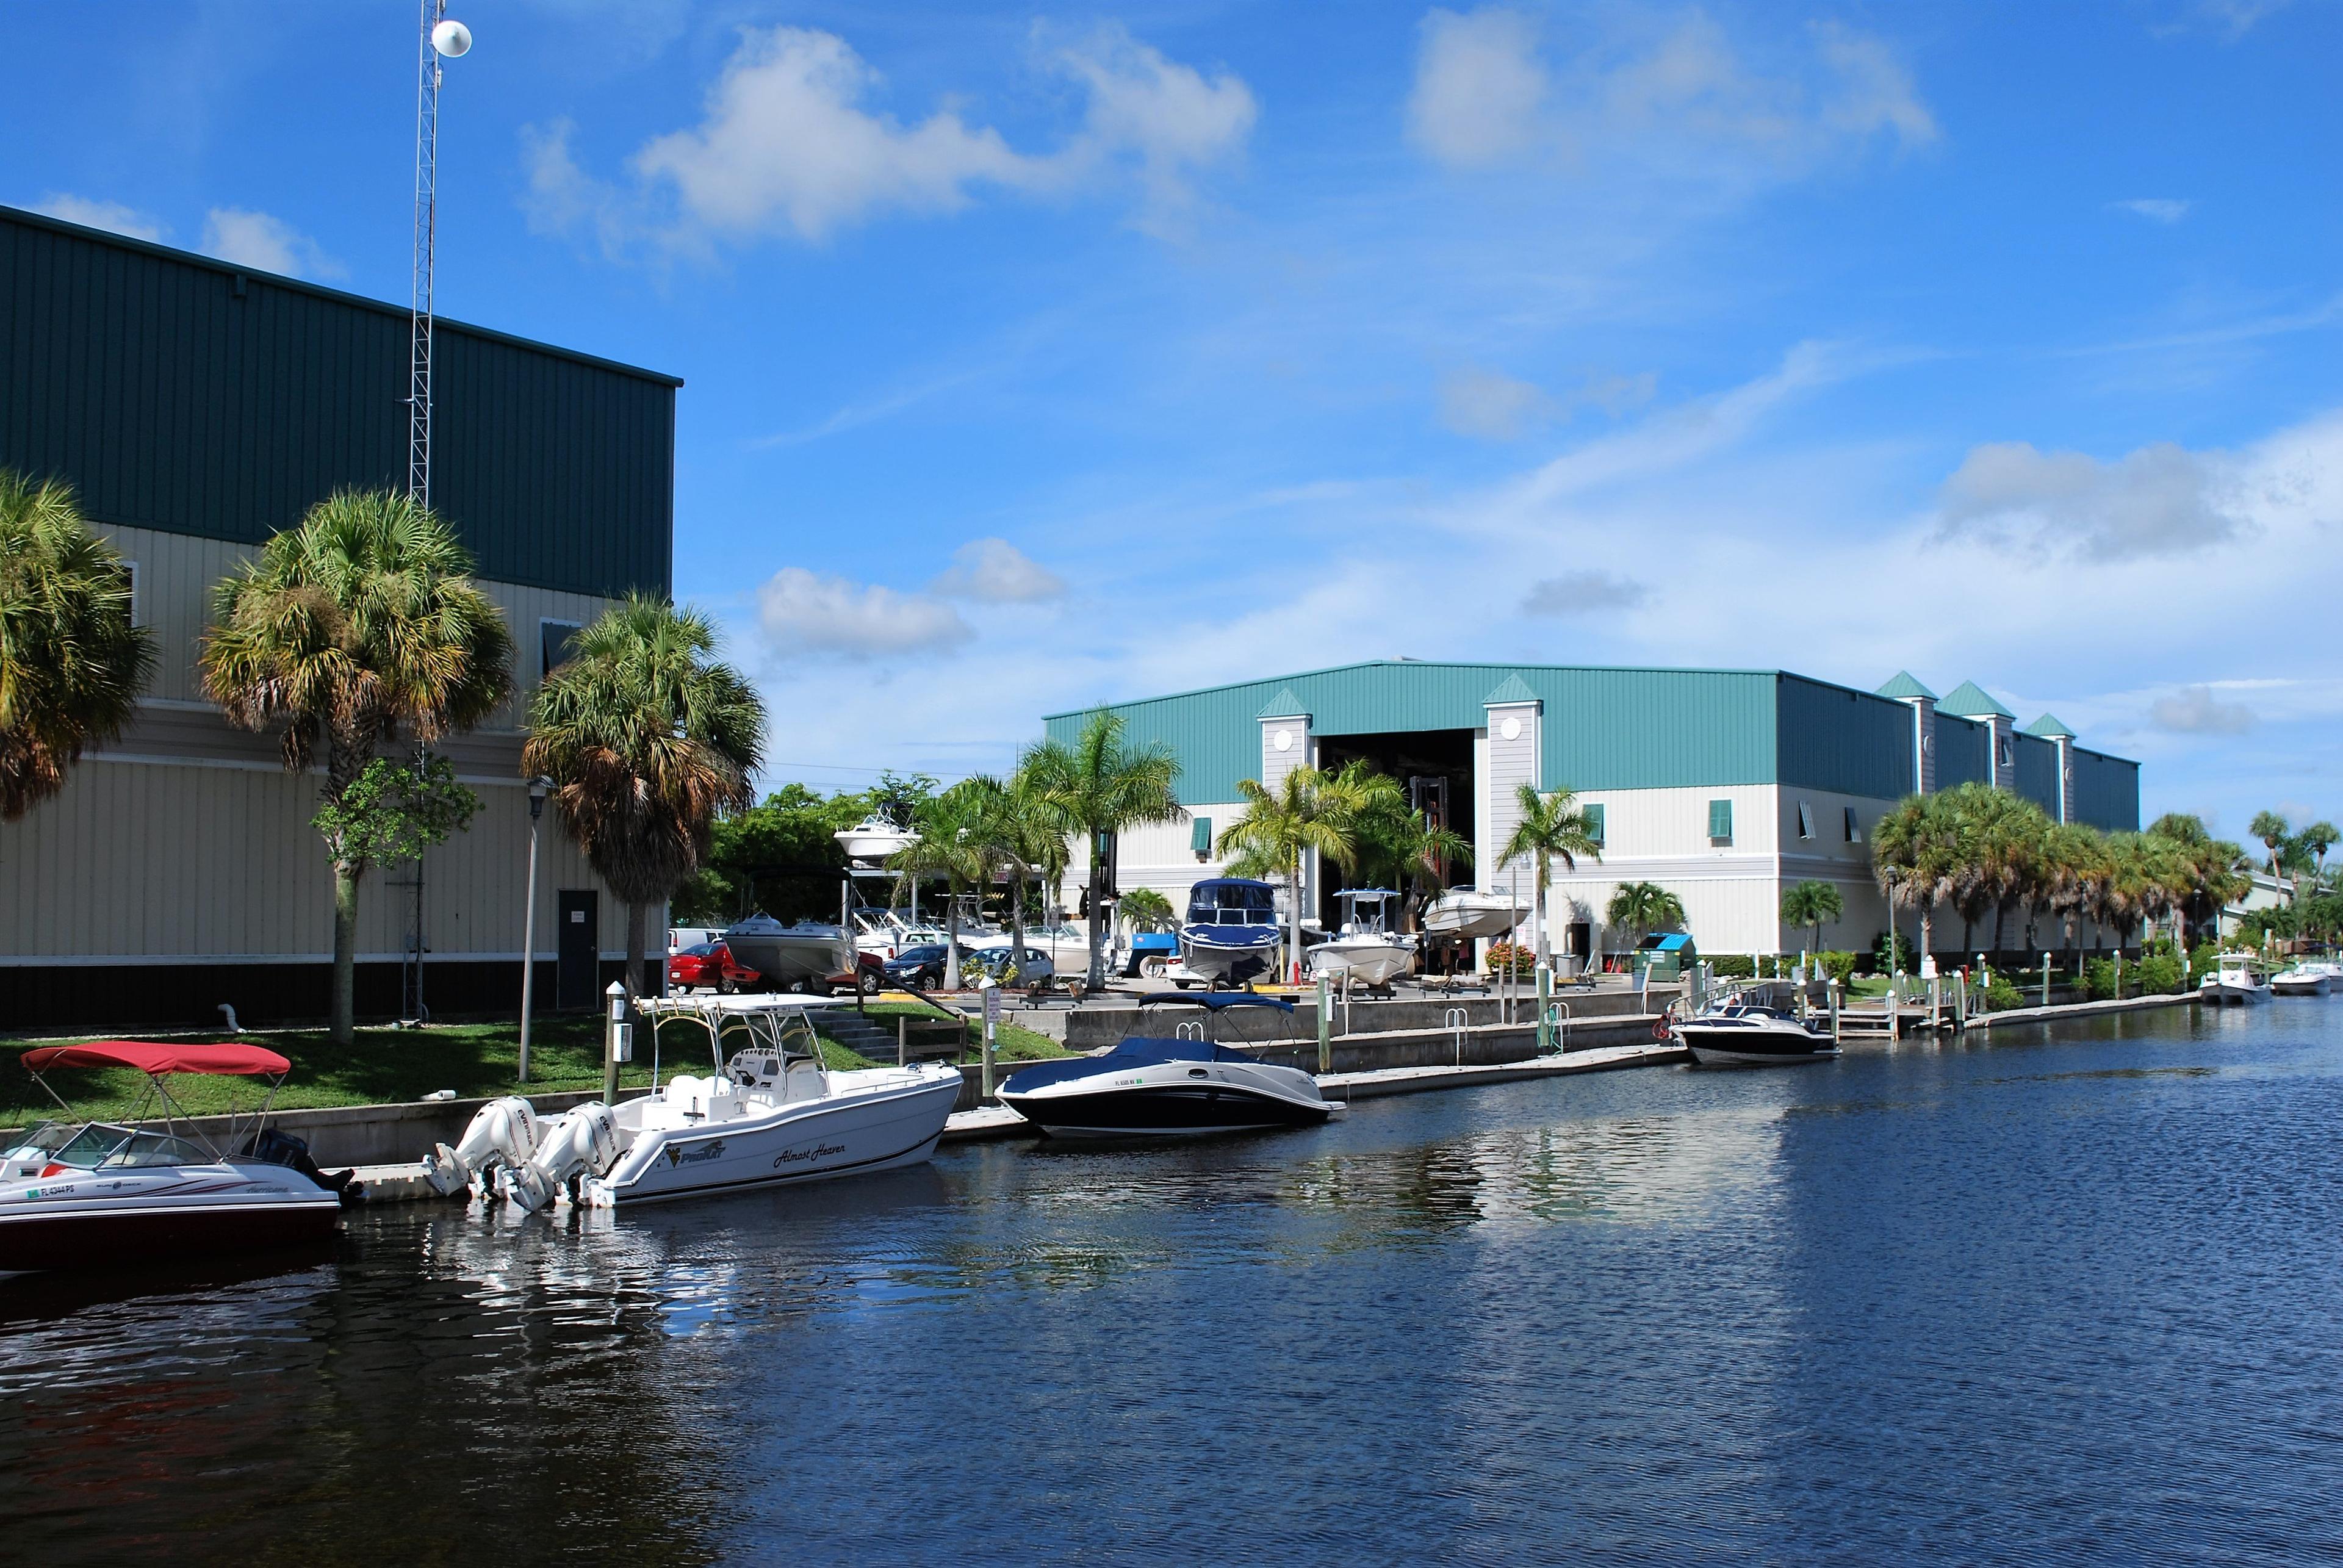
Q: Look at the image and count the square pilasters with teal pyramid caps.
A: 5